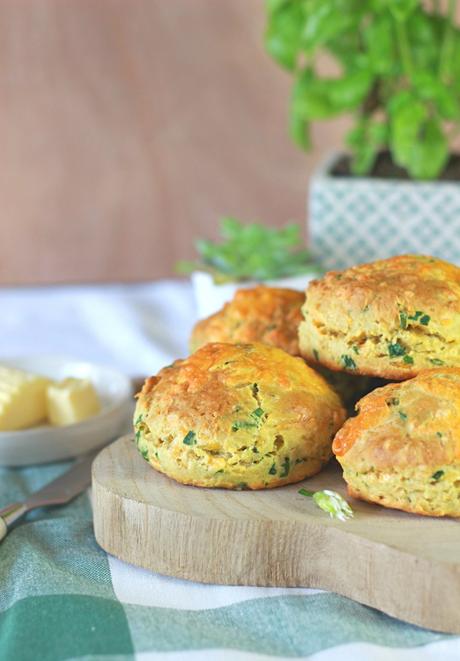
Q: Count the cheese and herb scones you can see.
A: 4